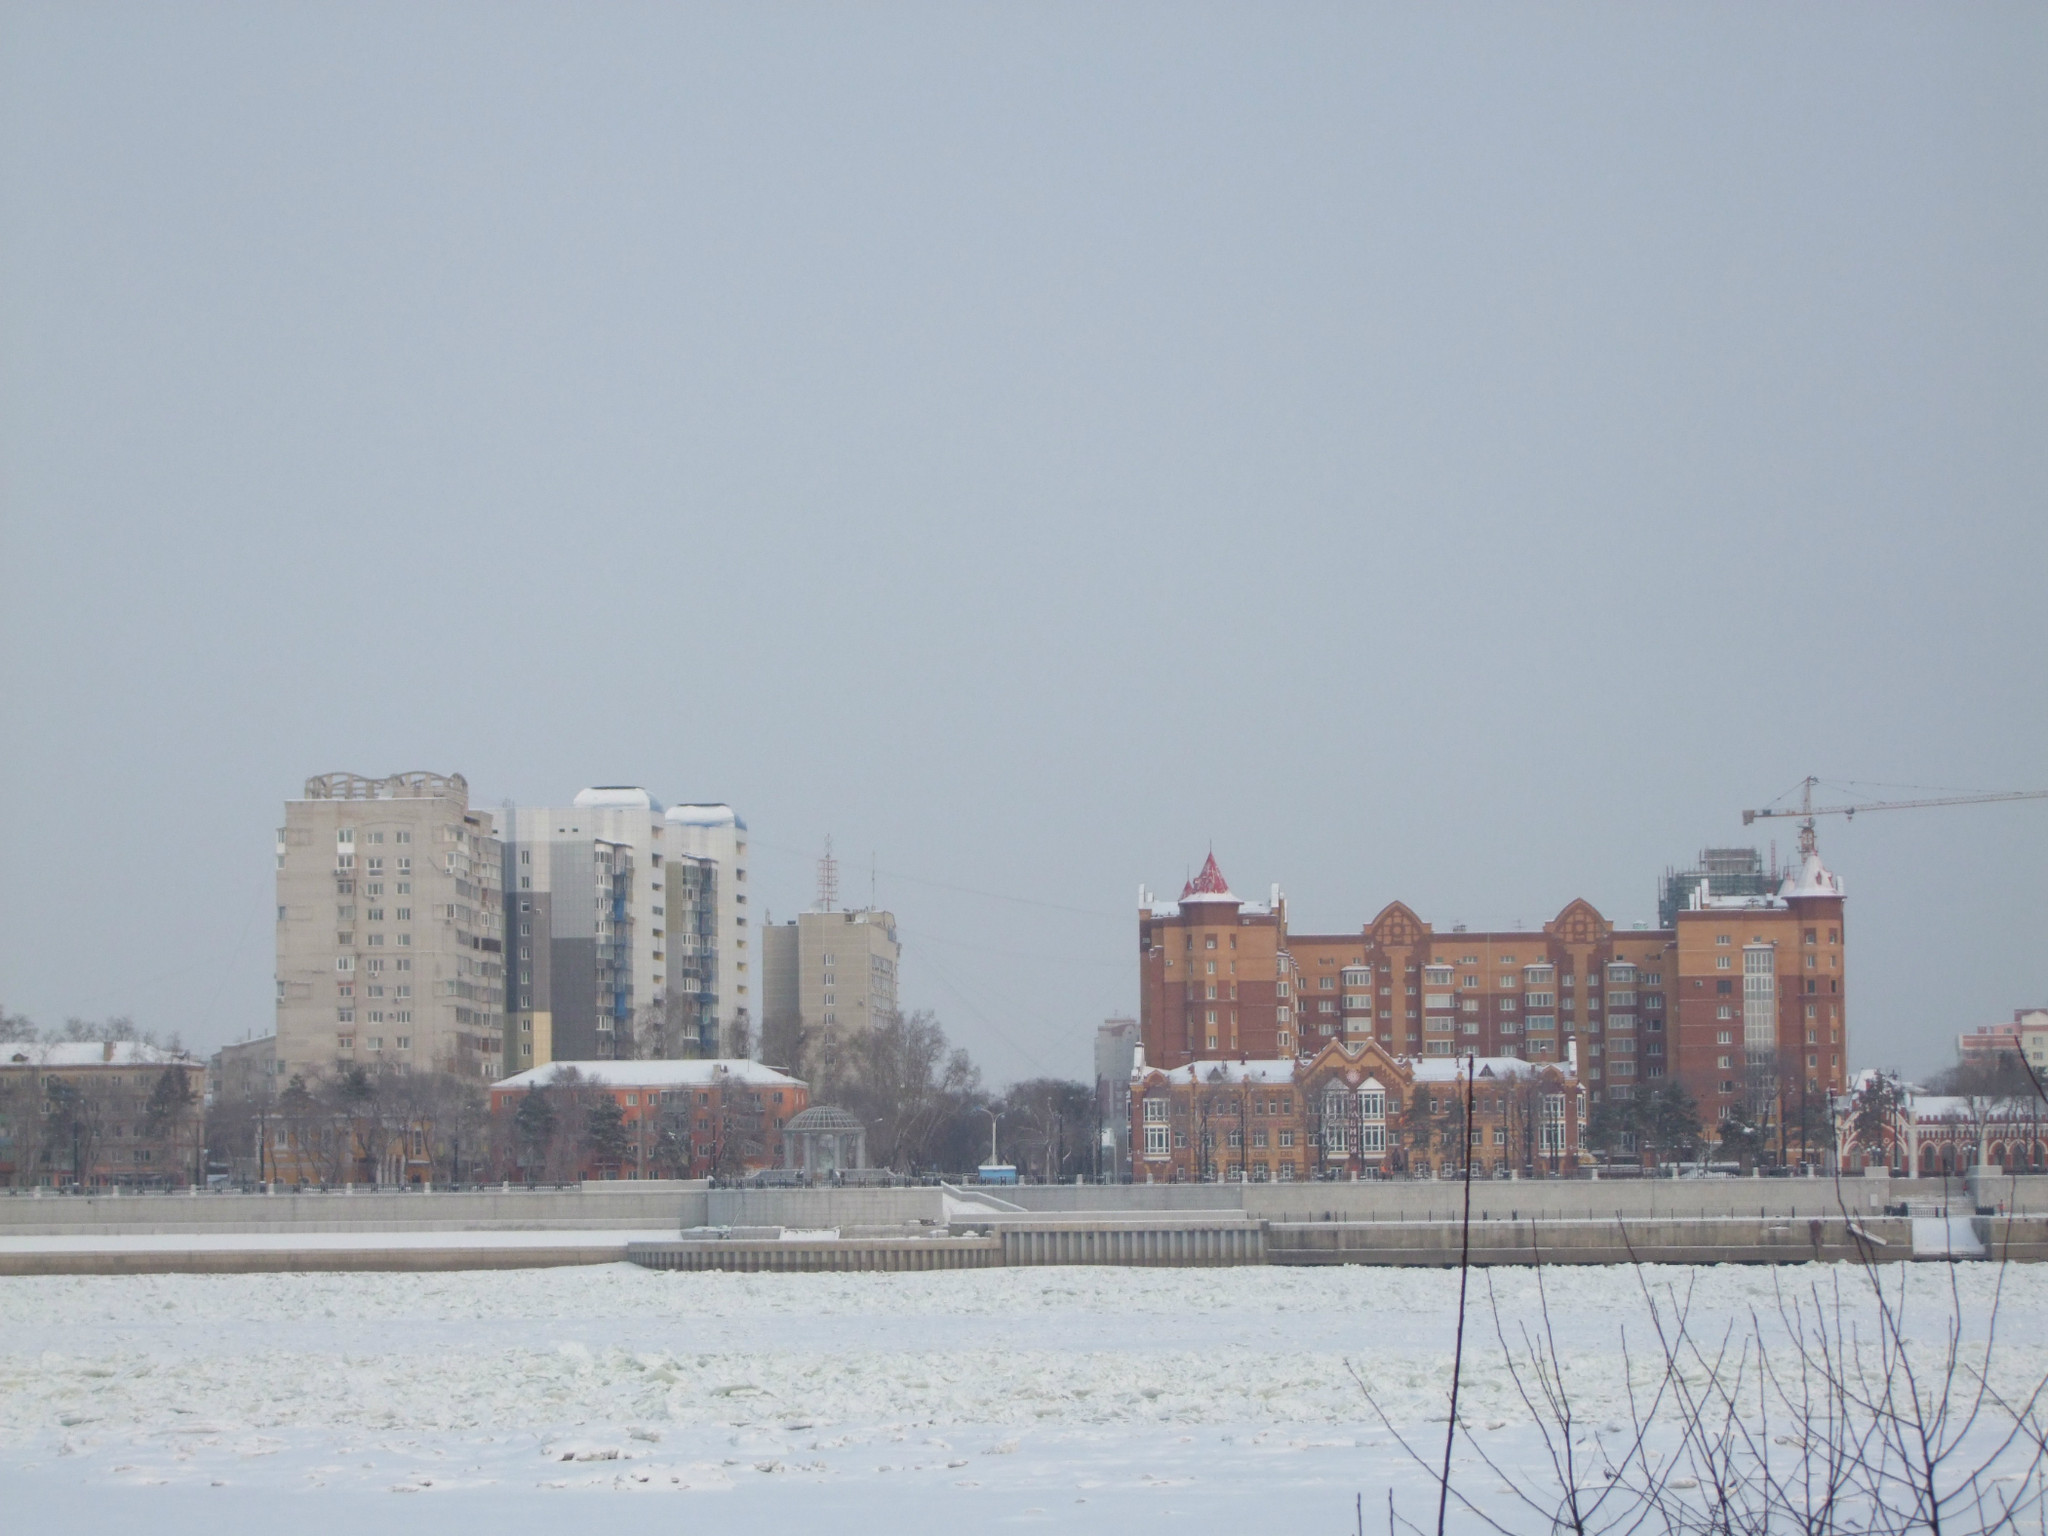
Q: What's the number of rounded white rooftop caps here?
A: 2